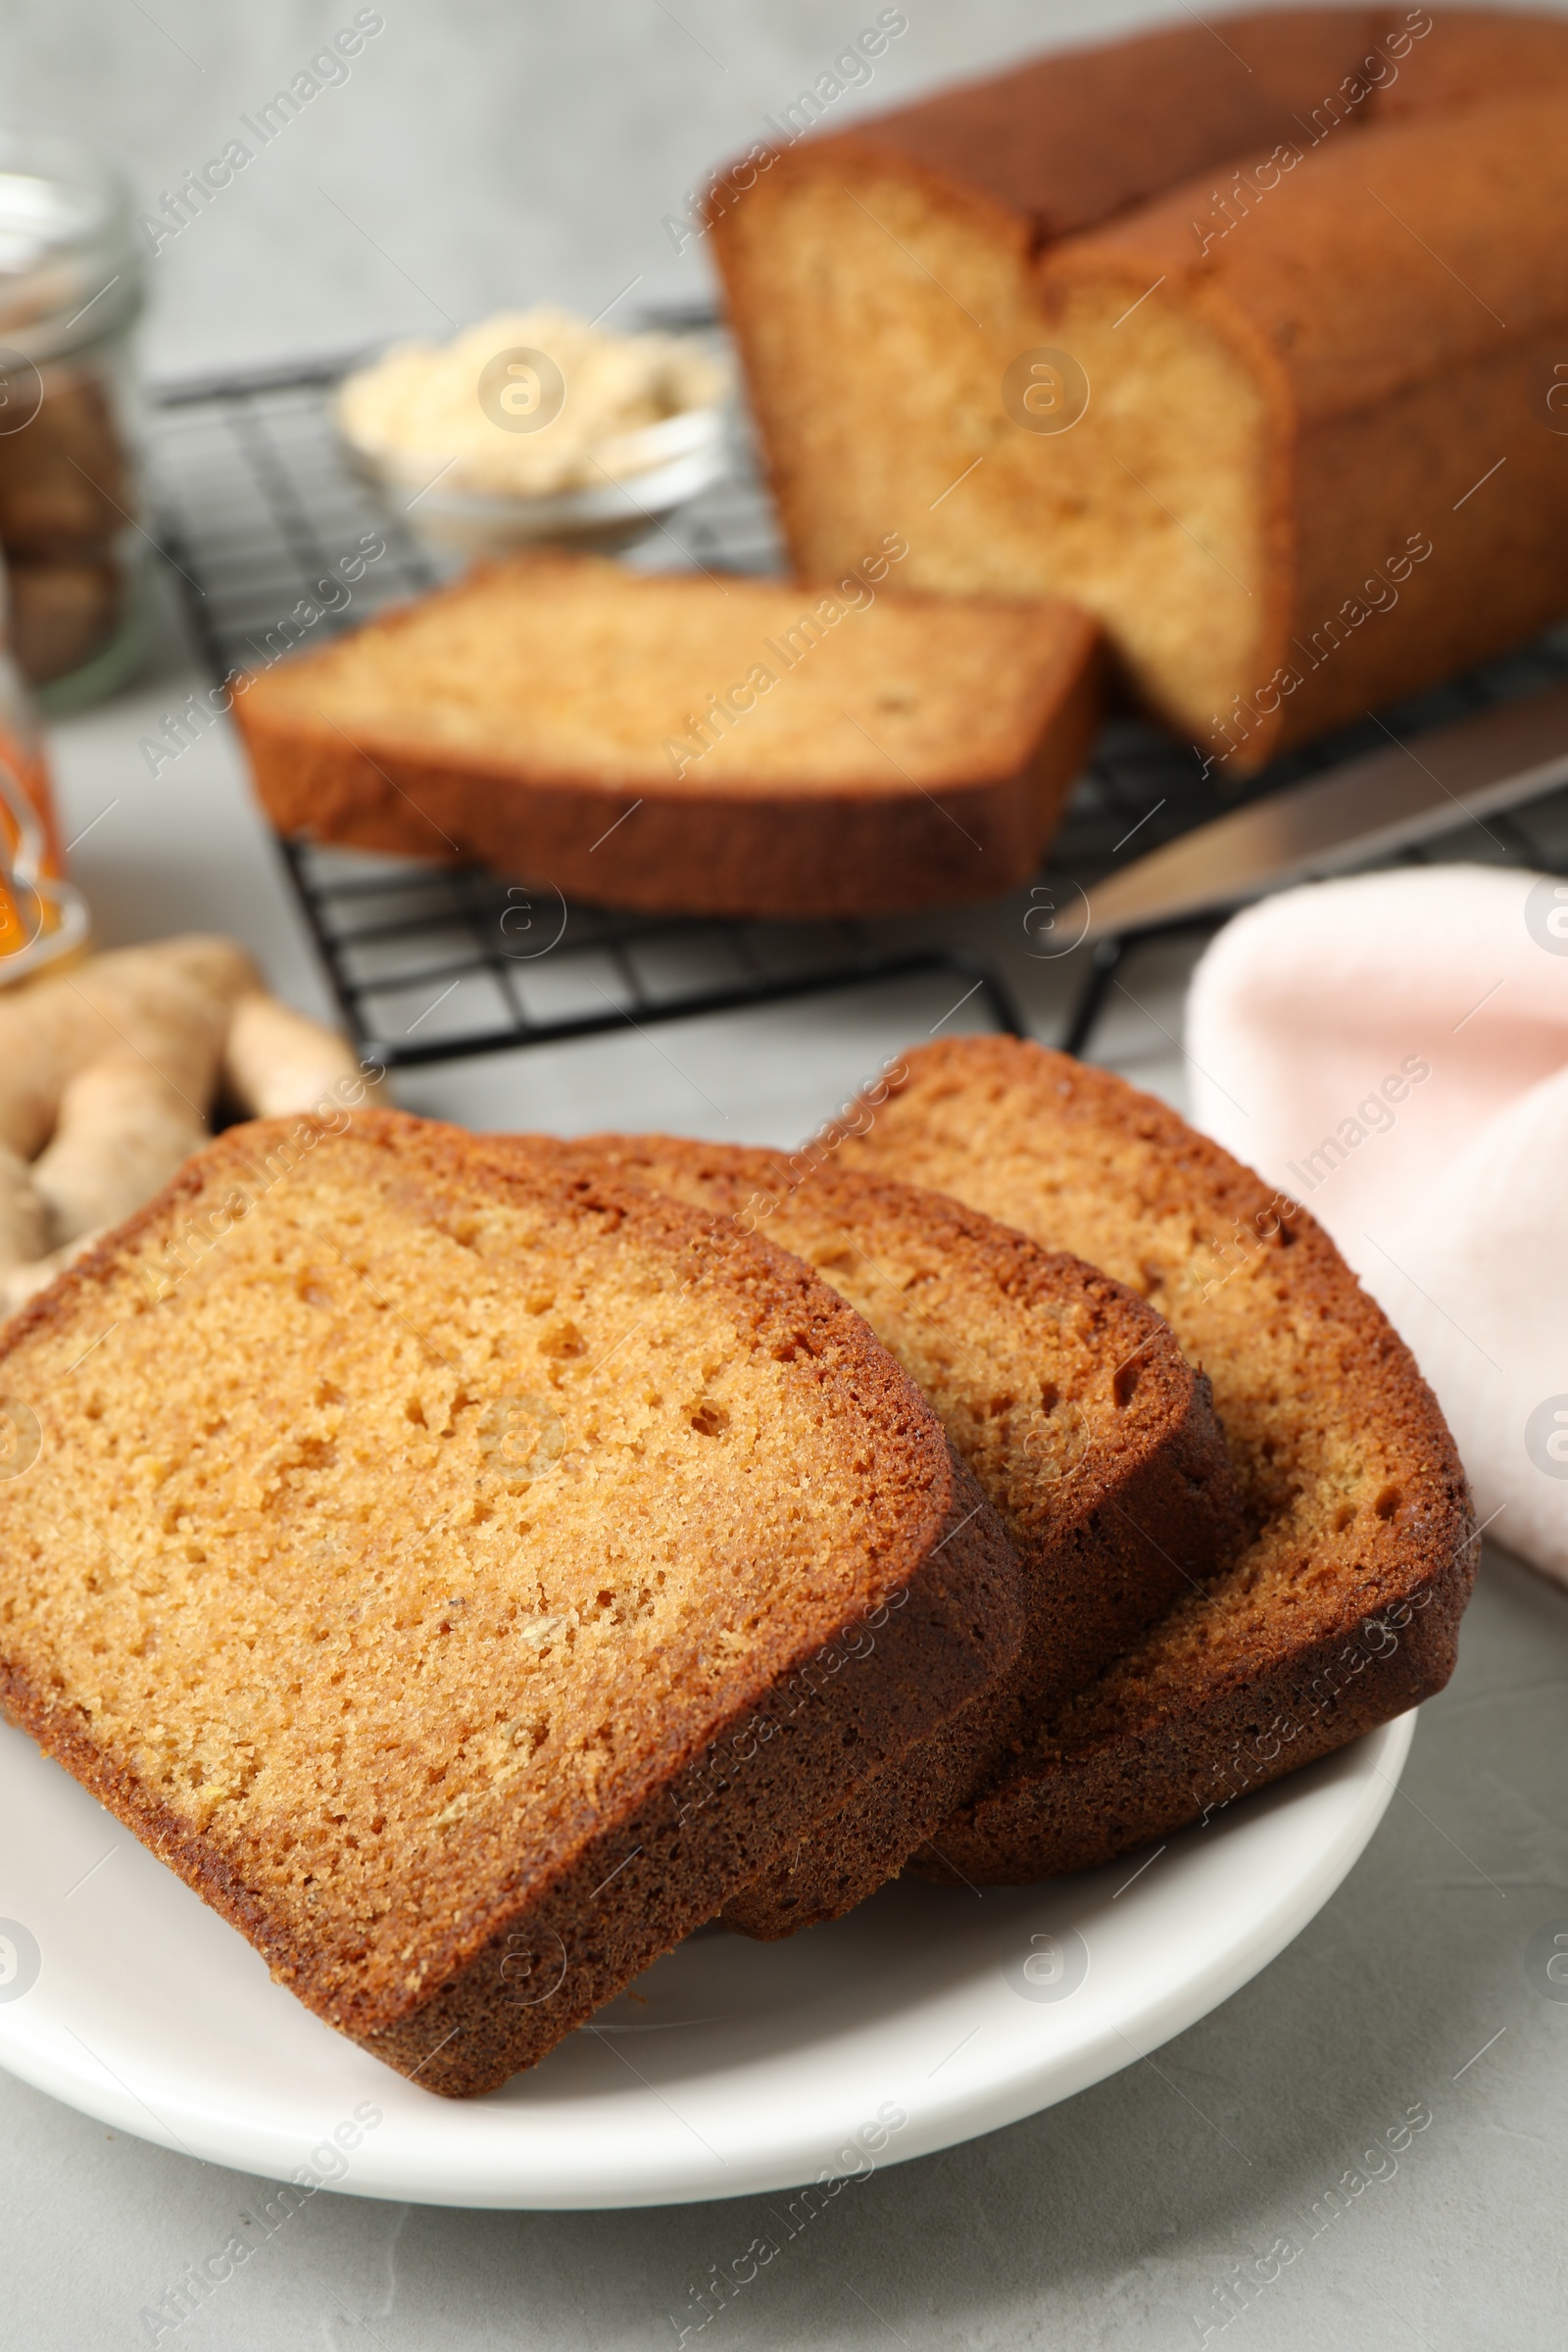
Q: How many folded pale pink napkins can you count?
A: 1